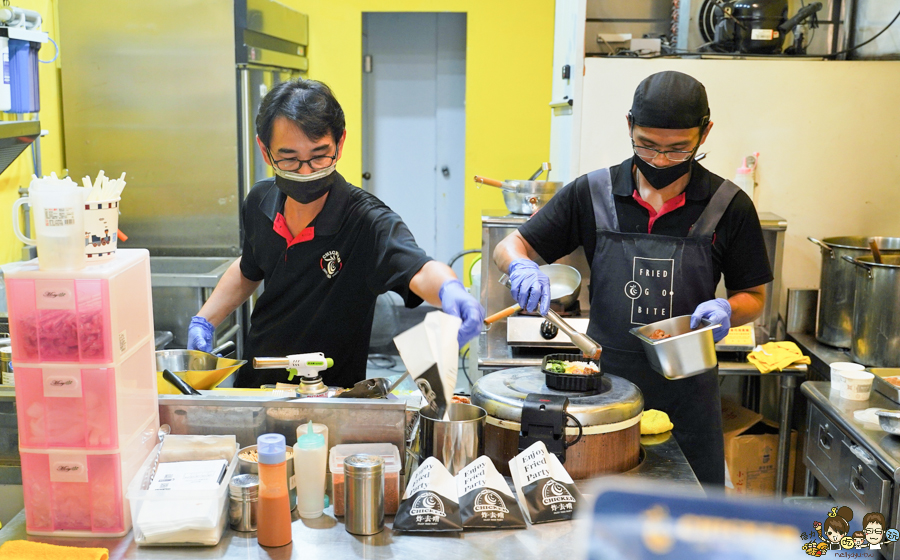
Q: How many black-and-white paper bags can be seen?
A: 4